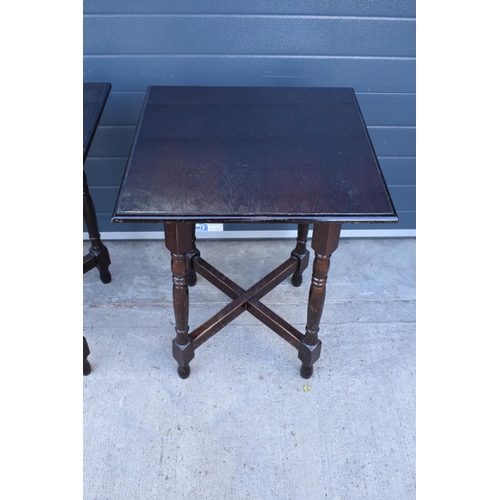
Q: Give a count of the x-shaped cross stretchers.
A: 1